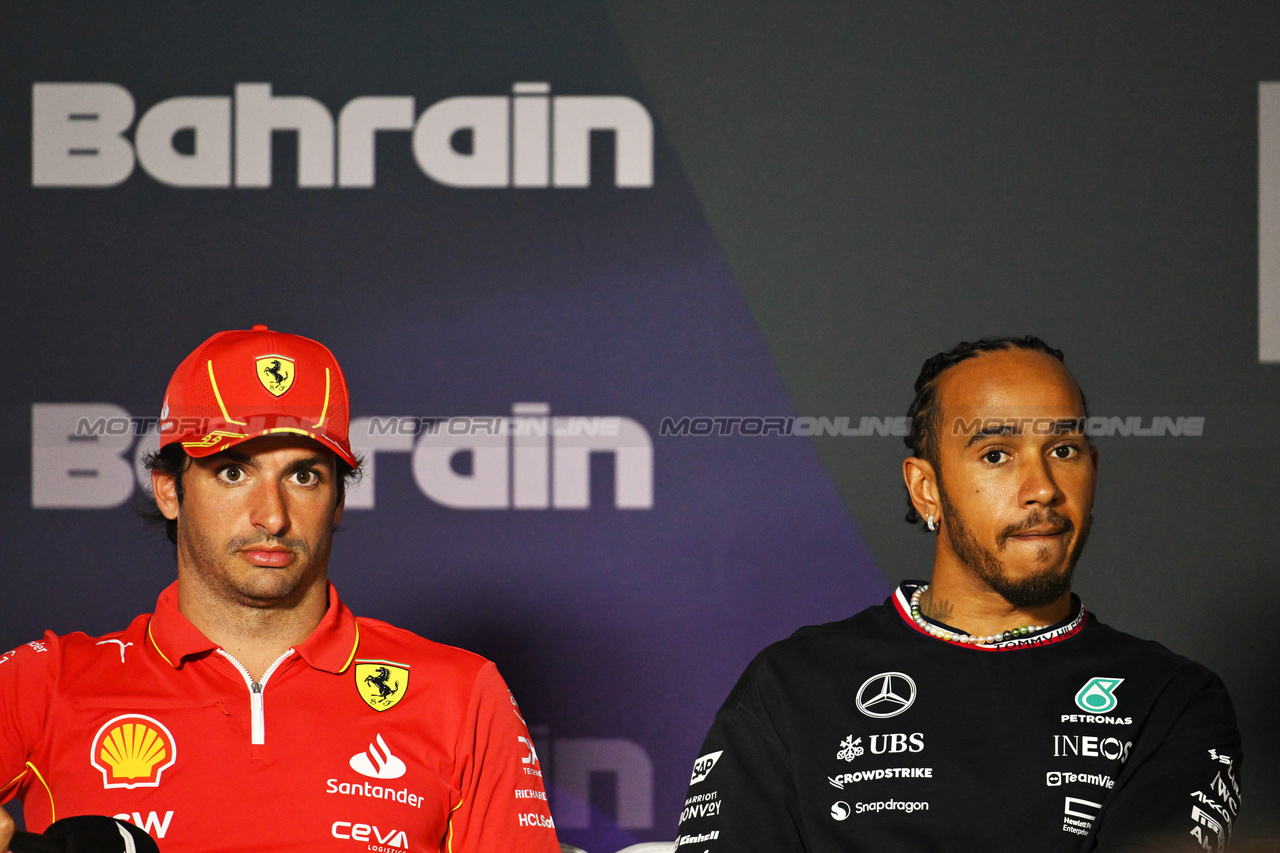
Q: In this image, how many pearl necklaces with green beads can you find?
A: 1